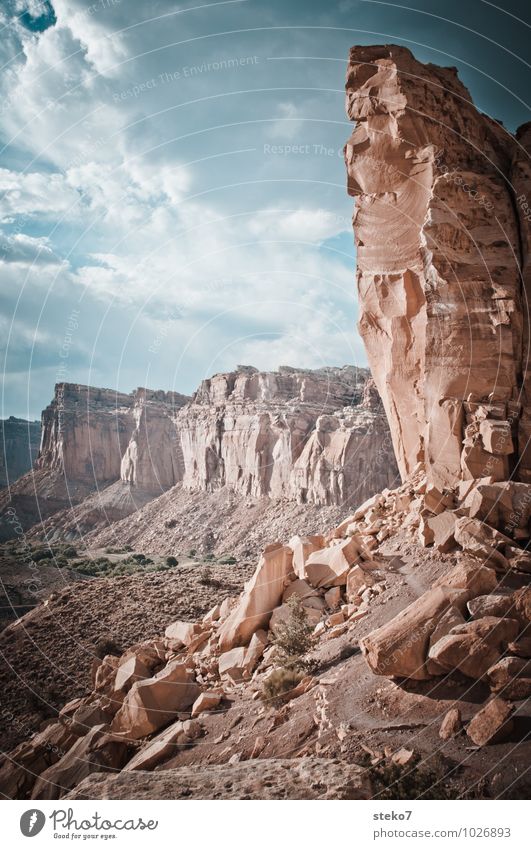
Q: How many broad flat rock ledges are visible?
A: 1